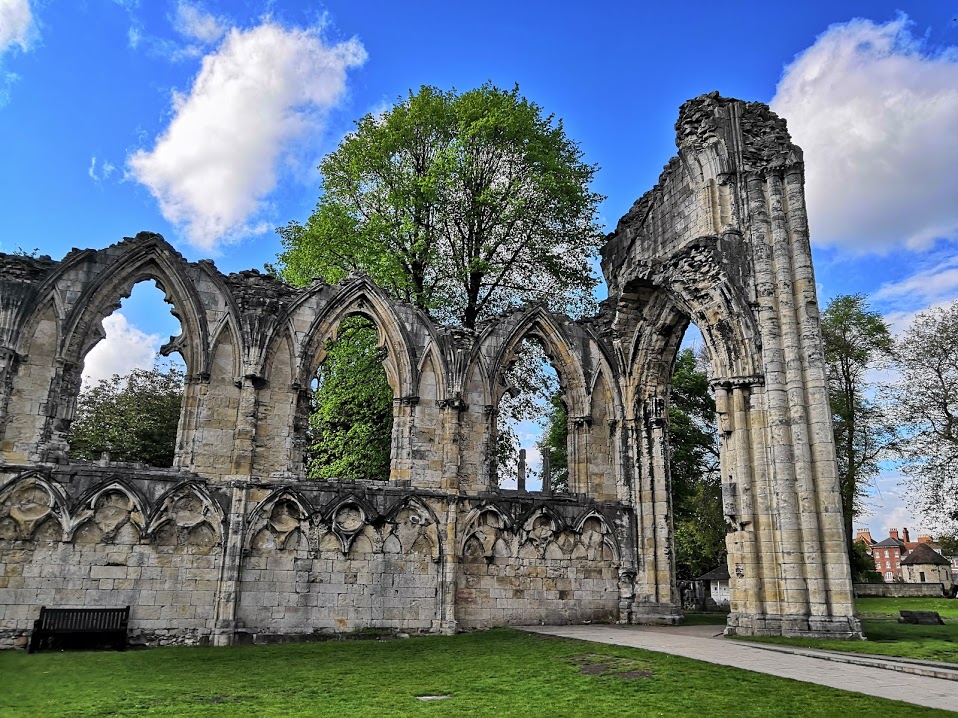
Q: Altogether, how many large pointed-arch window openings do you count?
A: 3